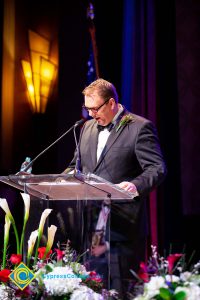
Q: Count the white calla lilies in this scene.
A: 6